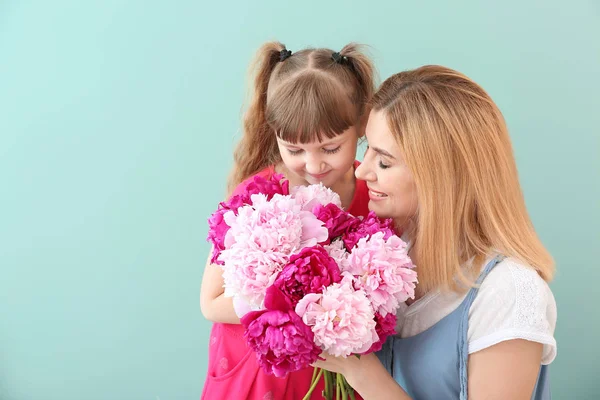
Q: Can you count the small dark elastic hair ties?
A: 2